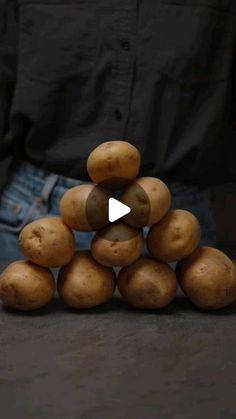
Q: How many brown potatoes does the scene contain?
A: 10